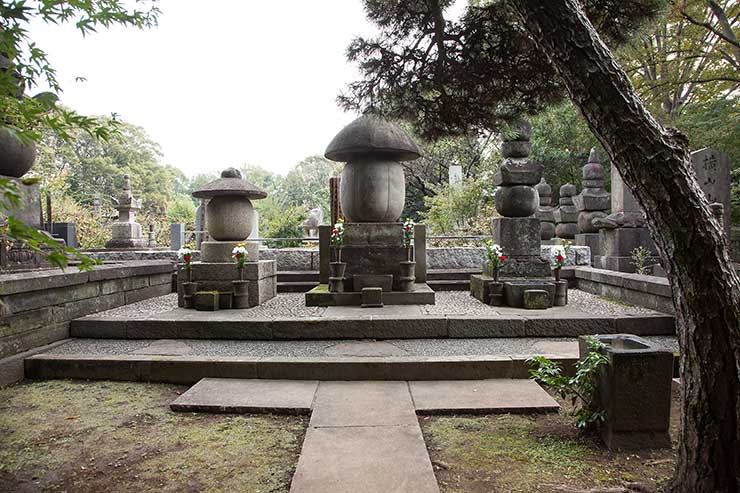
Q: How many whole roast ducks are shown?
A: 0